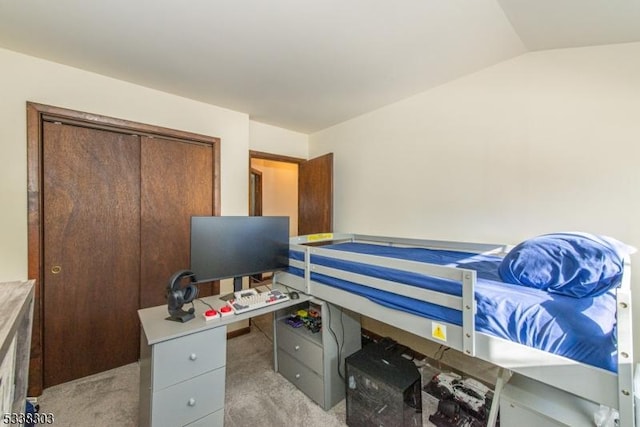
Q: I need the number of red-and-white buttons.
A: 2